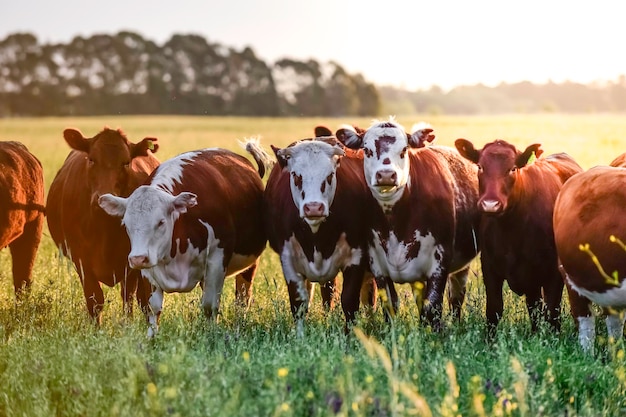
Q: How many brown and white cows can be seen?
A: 4